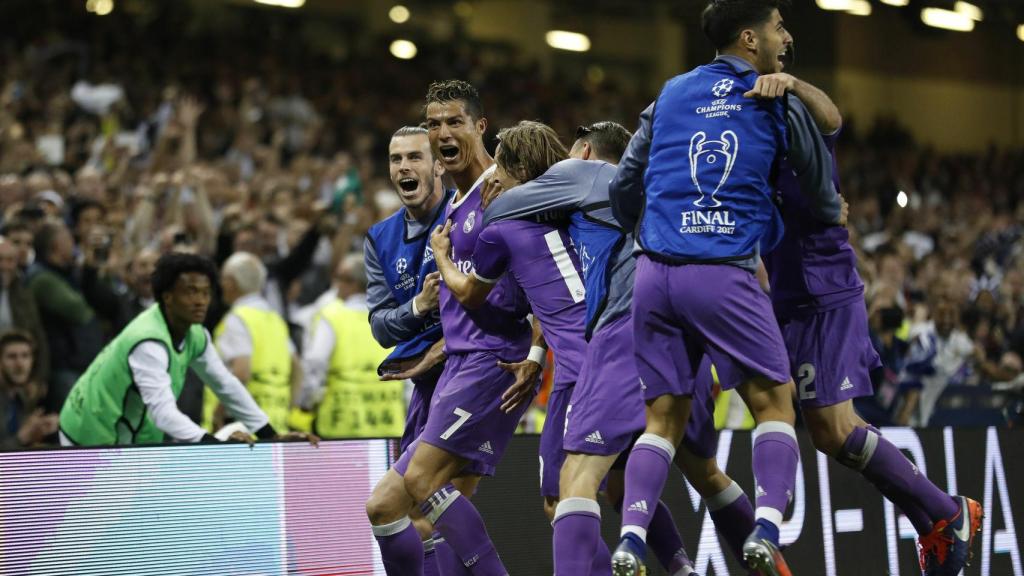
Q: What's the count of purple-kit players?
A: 6